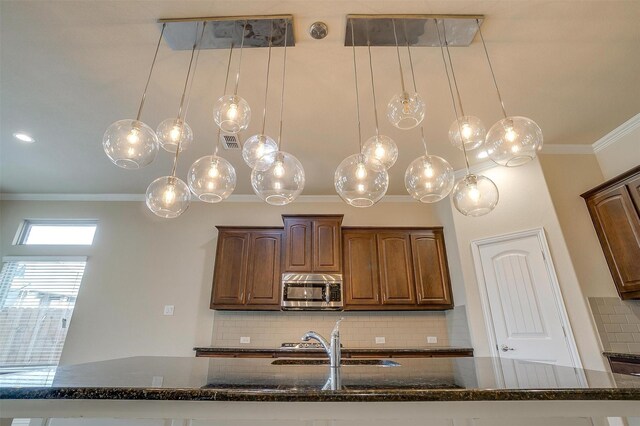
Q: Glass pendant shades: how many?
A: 14